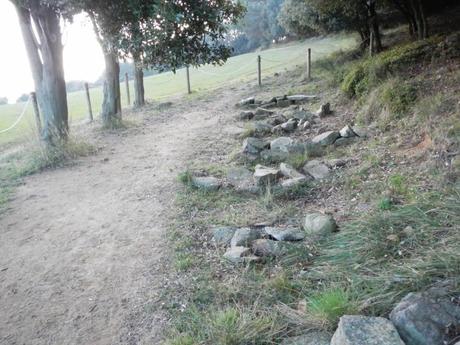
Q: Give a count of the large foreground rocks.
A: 2